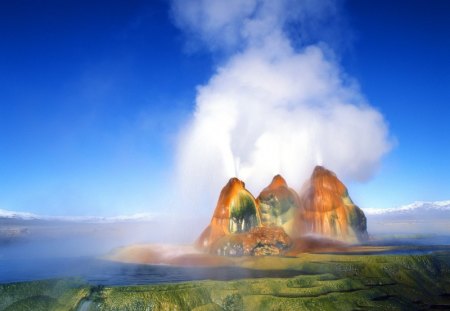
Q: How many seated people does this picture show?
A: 0